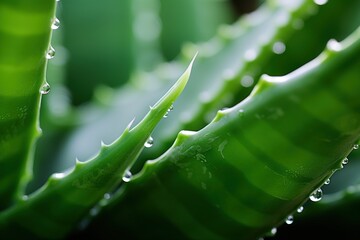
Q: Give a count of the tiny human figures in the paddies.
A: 0